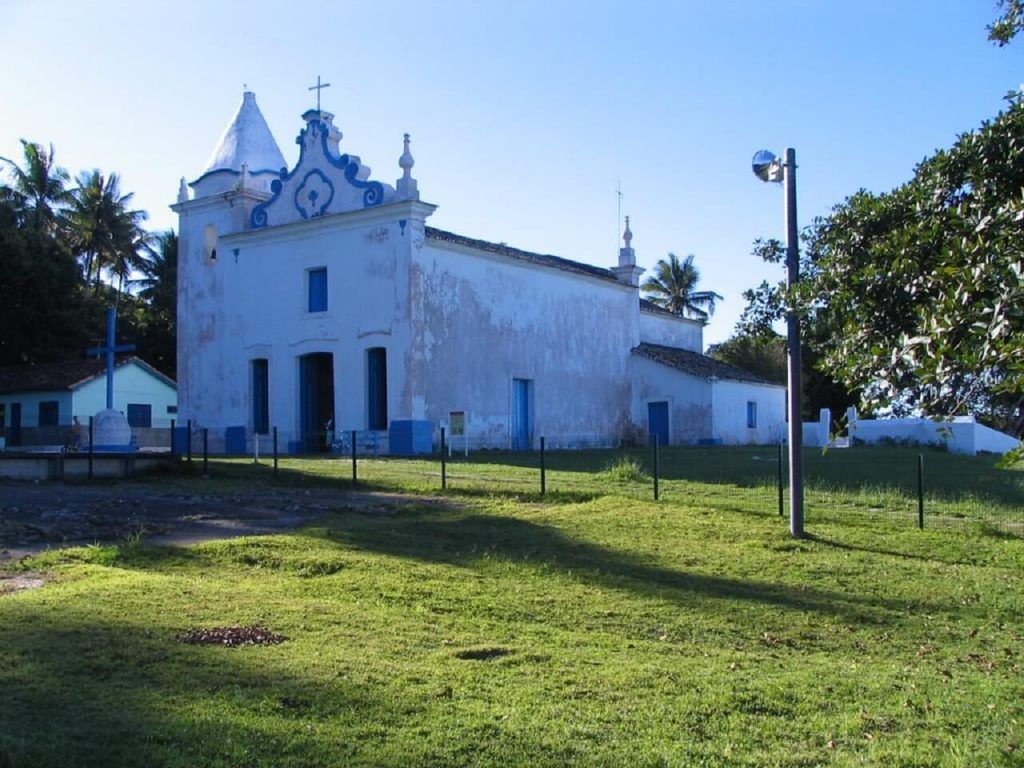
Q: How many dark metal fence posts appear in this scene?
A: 11